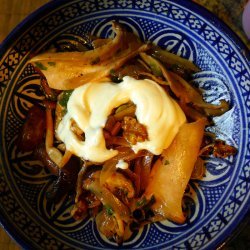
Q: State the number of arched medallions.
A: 10